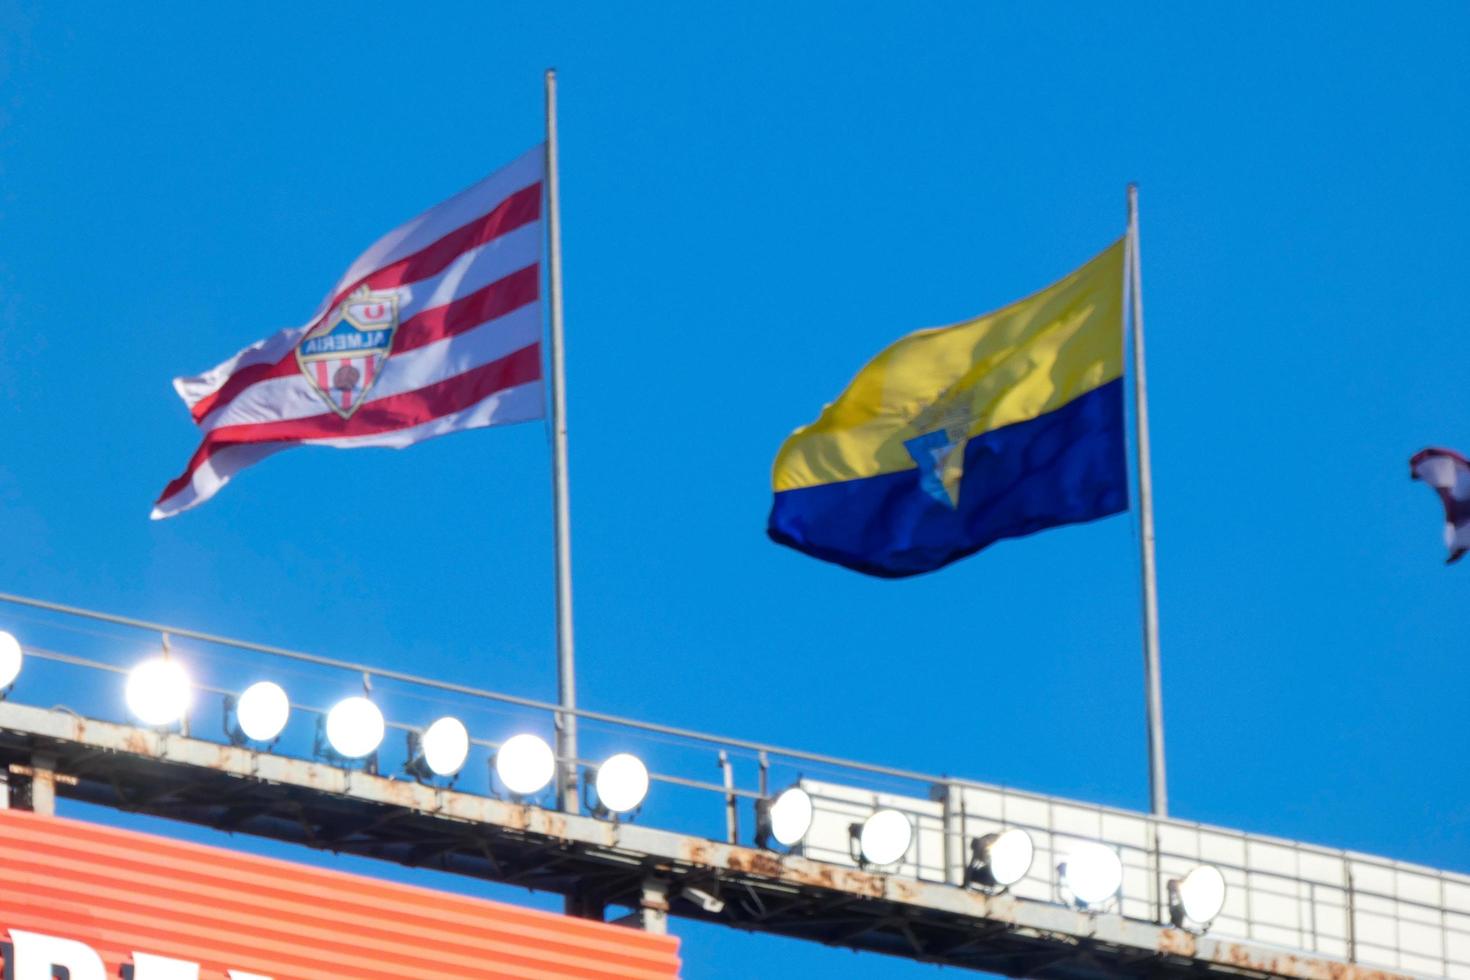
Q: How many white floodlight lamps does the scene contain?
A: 12